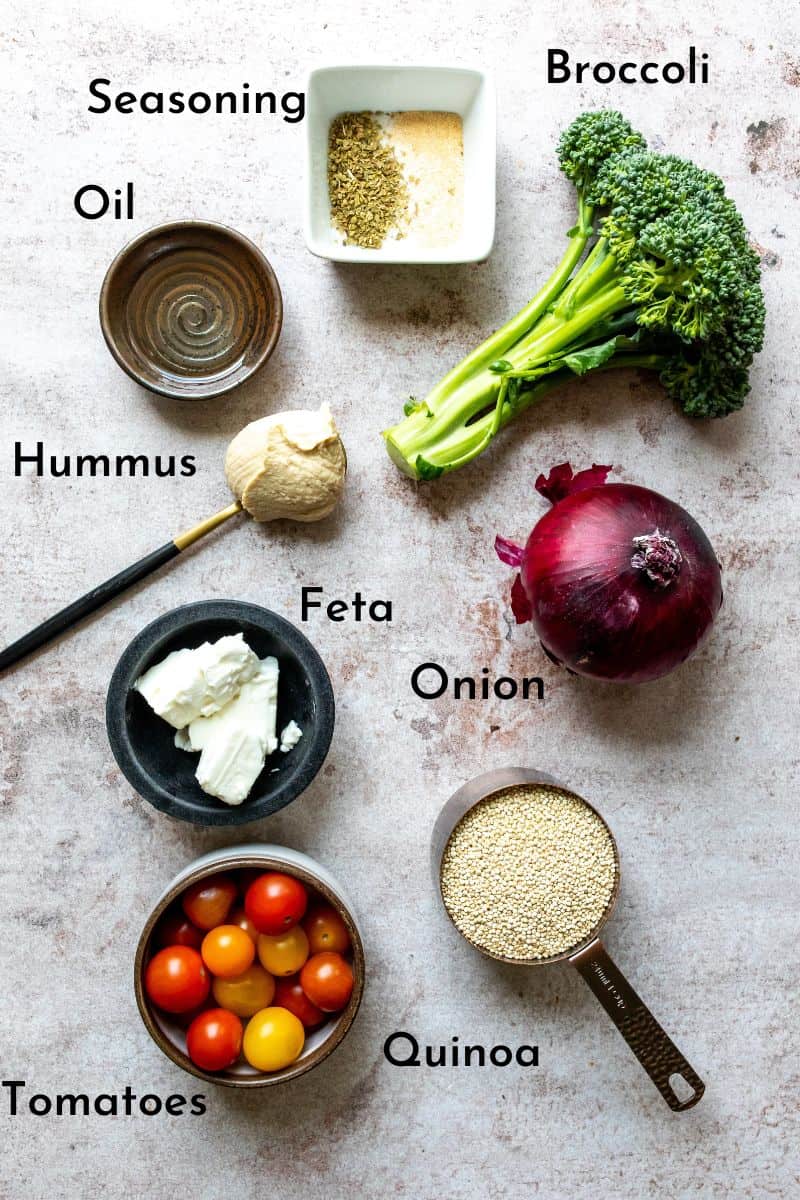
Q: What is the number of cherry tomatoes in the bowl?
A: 13